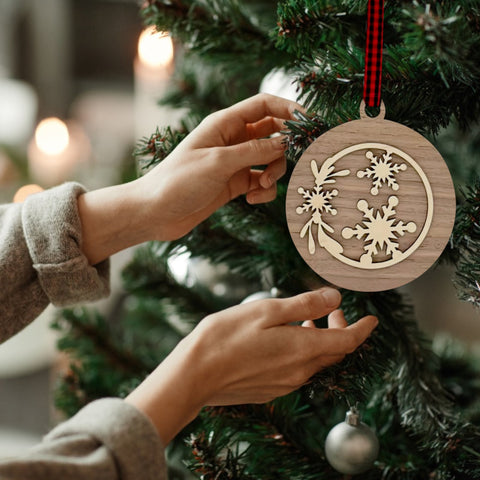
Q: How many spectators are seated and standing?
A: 0